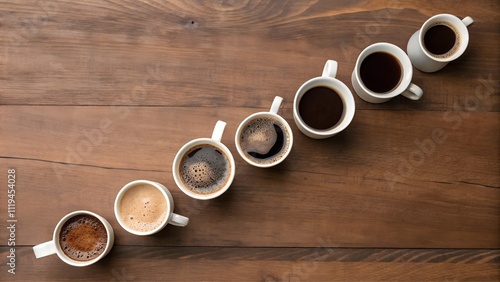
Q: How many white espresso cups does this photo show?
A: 7